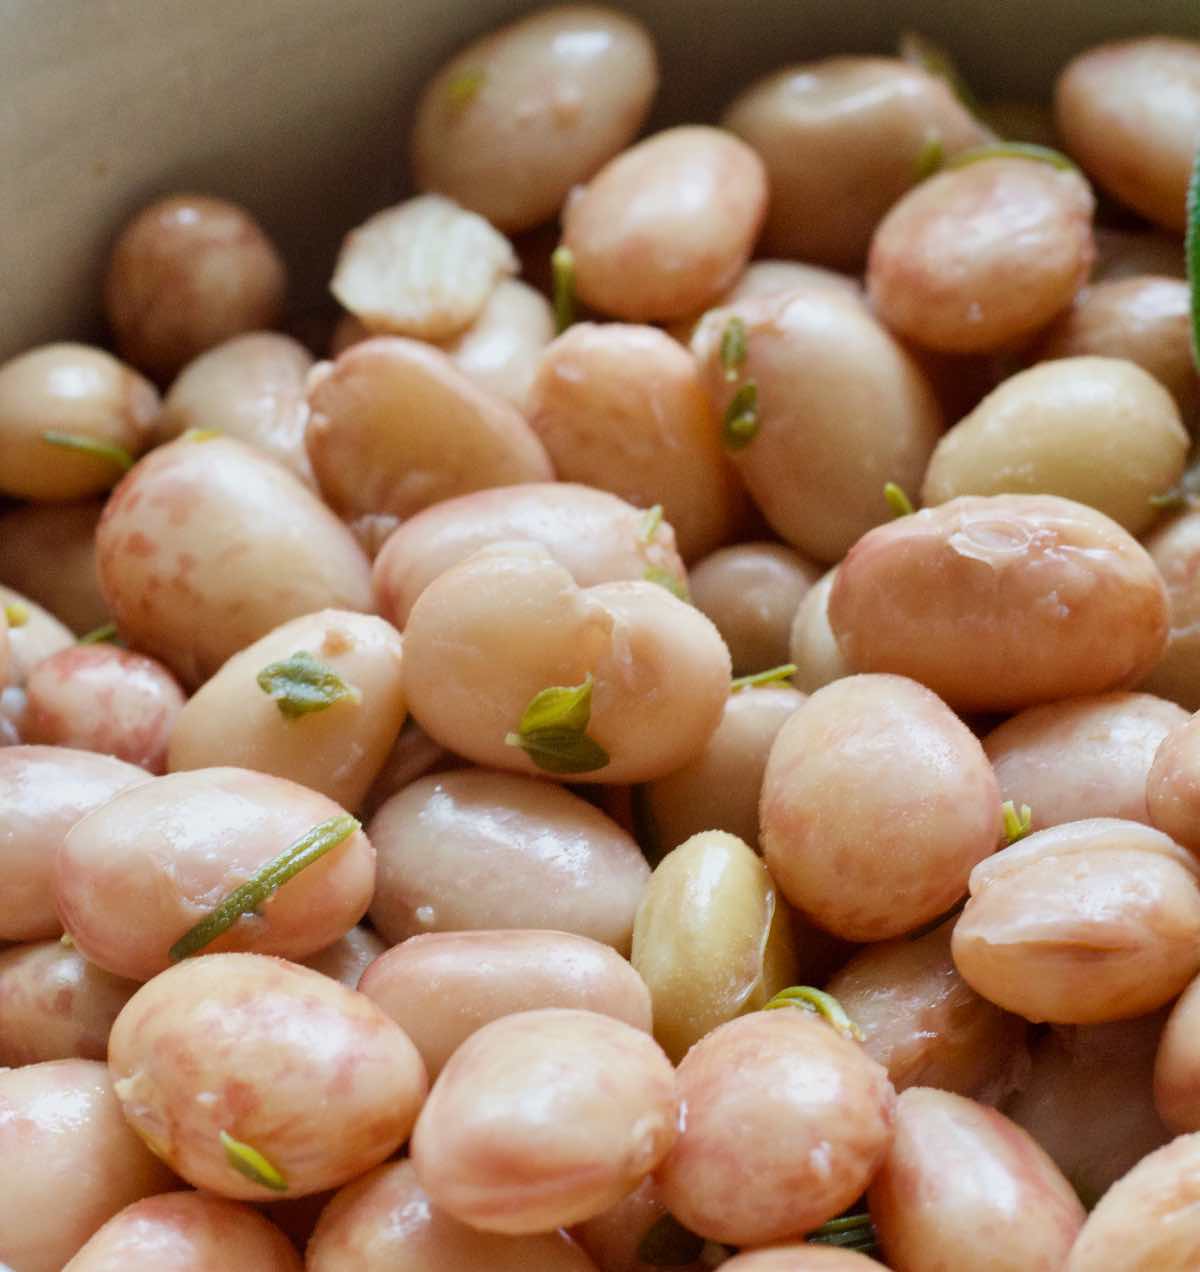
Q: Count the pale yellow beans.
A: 2